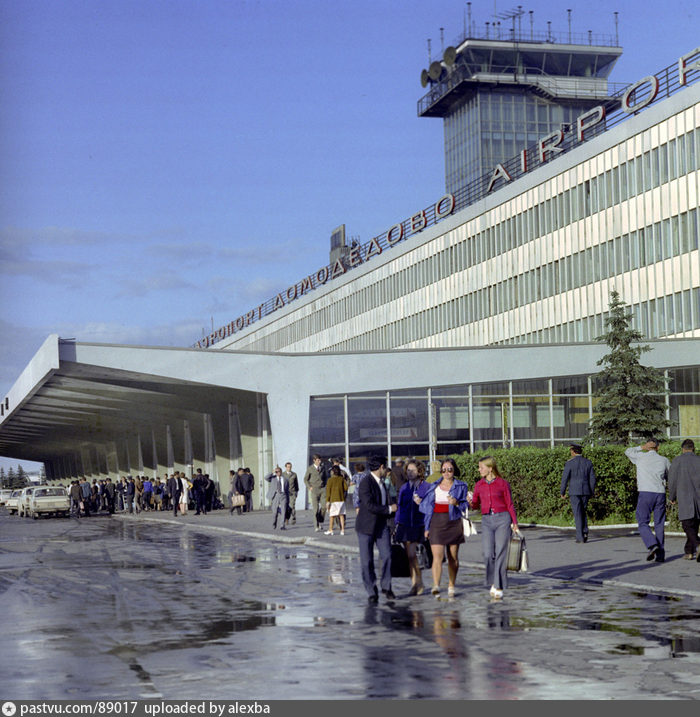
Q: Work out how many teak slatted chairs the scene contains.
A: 0